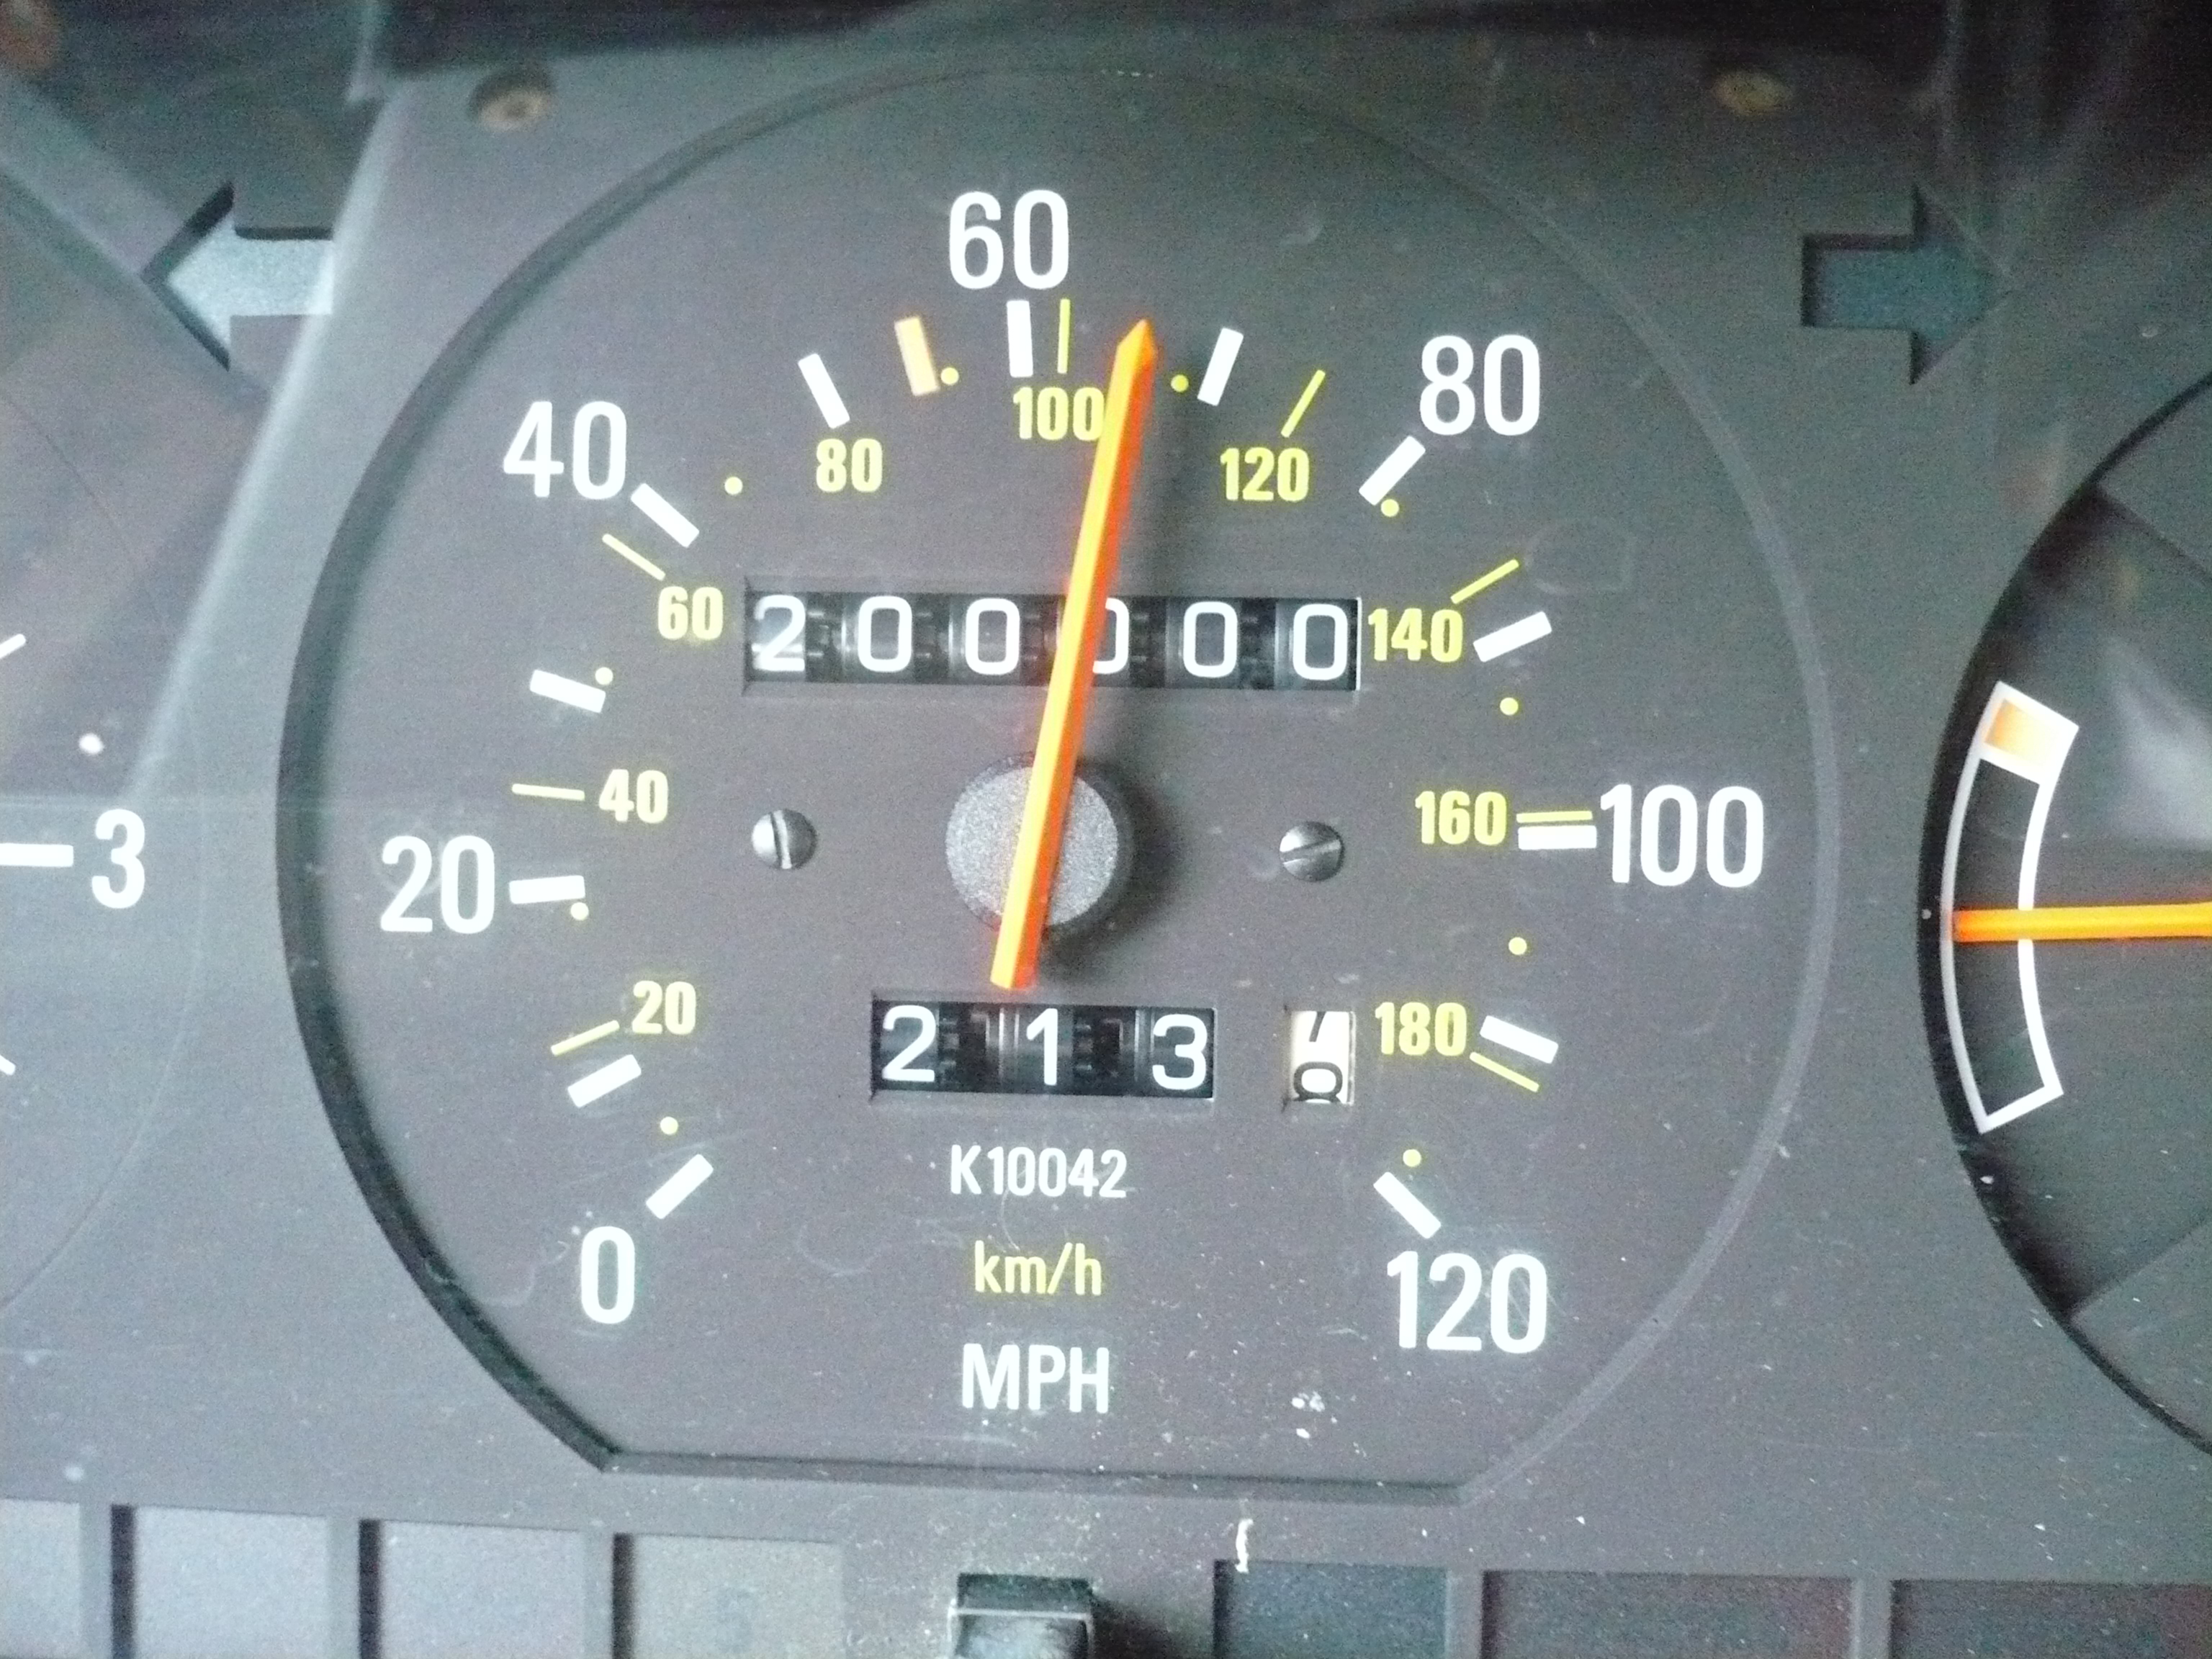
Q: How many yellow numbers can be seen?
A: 9